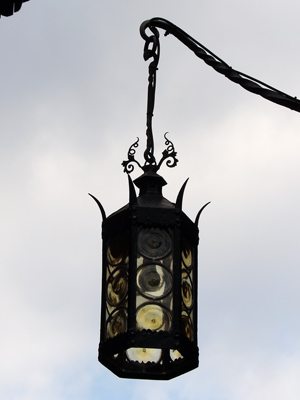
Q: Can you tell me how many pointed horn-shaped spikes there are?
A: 4